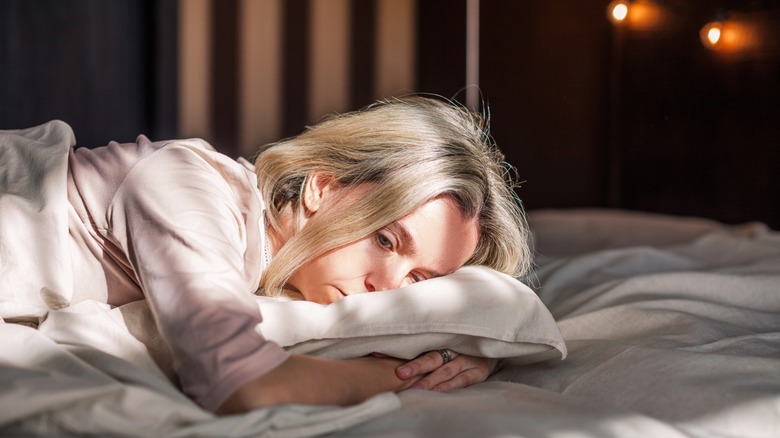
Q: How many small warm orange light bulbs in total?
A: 2